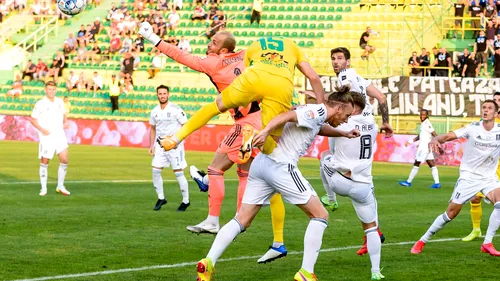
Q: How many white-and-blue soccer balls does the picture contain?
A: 1